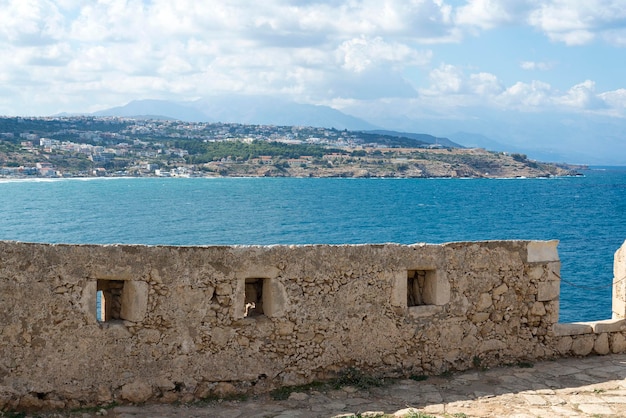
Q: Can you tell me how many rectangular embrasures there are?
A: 3